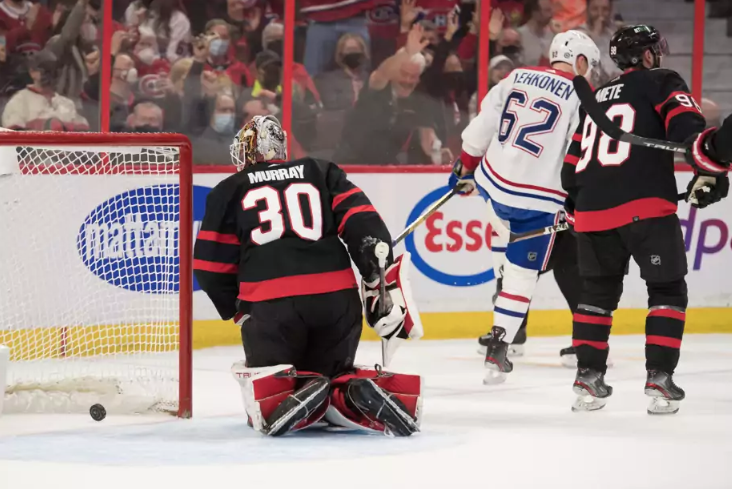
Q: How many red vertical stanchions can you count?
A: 4